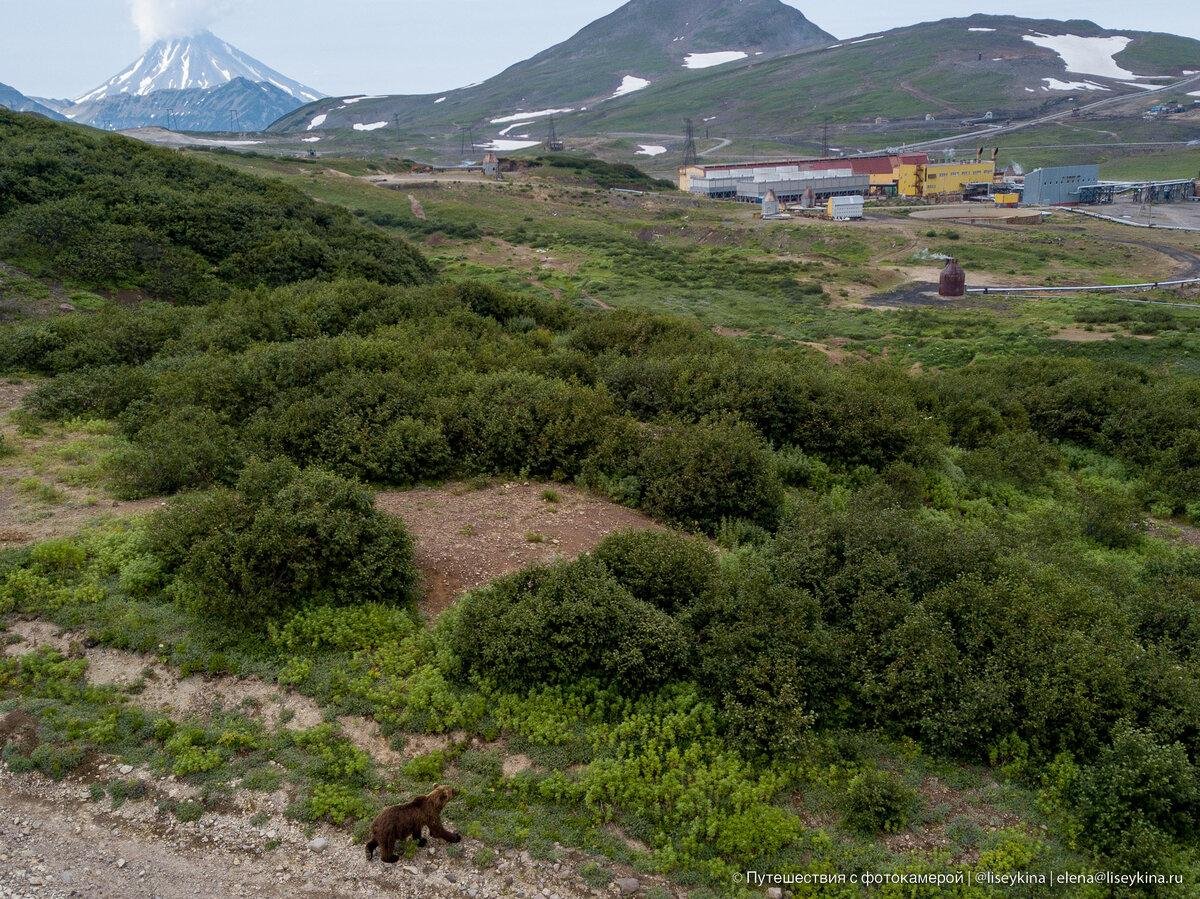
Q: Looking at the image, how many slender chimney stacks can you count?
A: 2